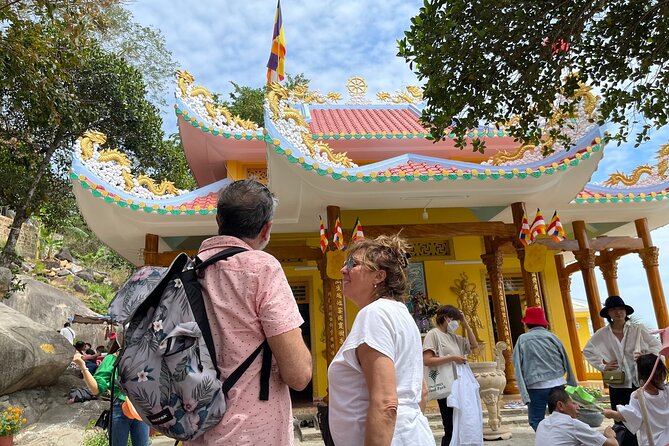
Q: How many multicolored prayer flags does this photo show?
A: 7